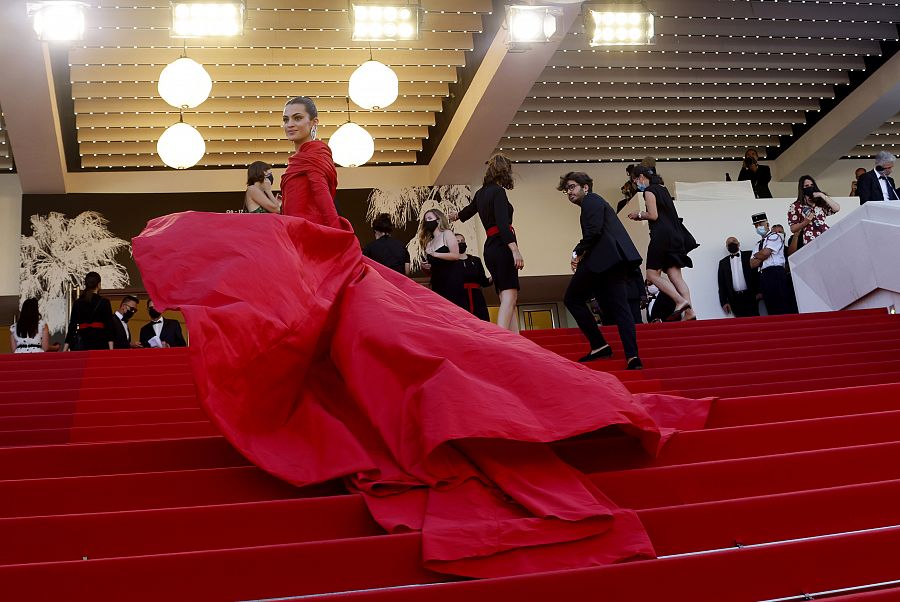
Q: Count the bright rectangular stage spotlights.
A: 5